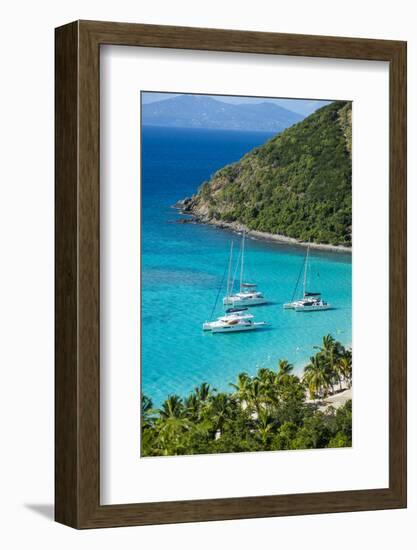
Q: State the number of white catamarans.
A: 3